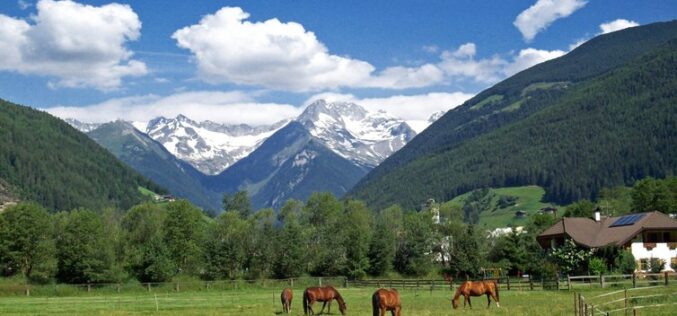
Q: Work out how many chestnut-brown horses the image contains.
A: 4